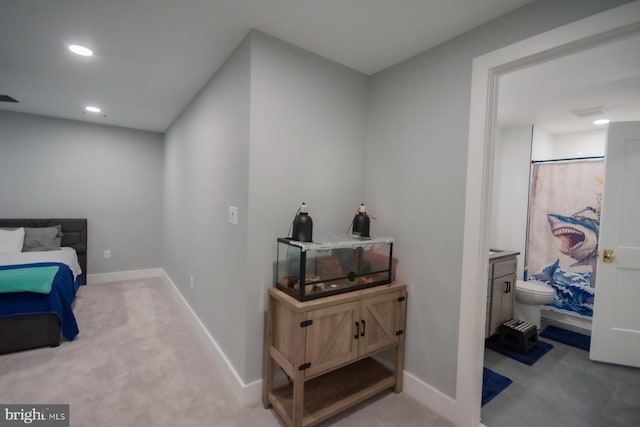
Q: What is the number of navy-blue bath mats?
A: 3